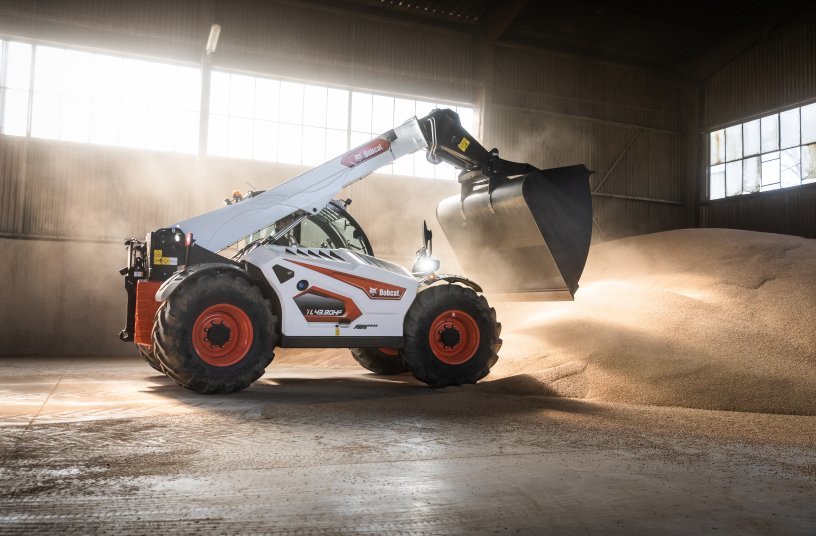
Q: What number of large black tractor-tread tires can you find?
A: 4